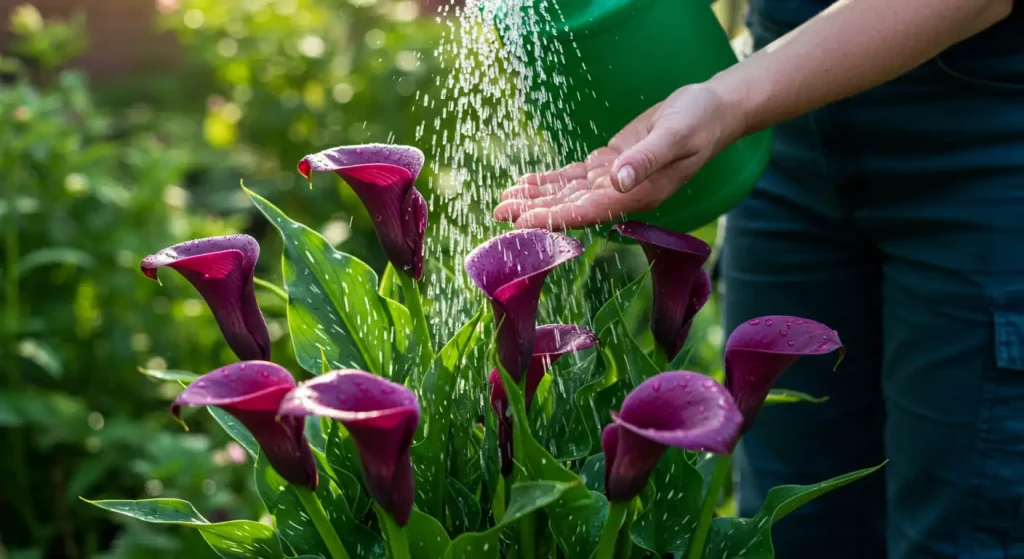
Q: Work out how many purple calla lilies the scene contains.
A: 9